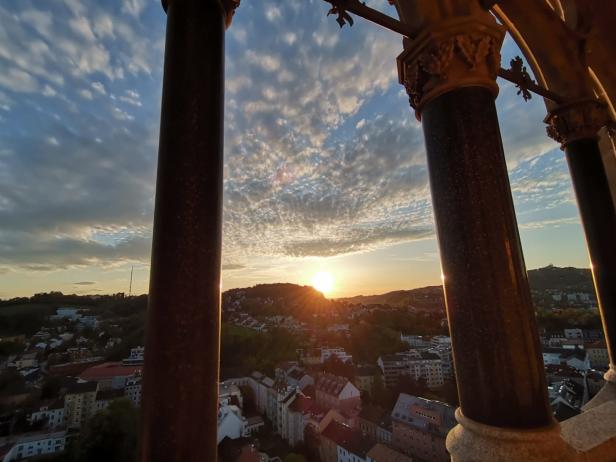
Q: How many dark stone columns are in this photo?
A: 3